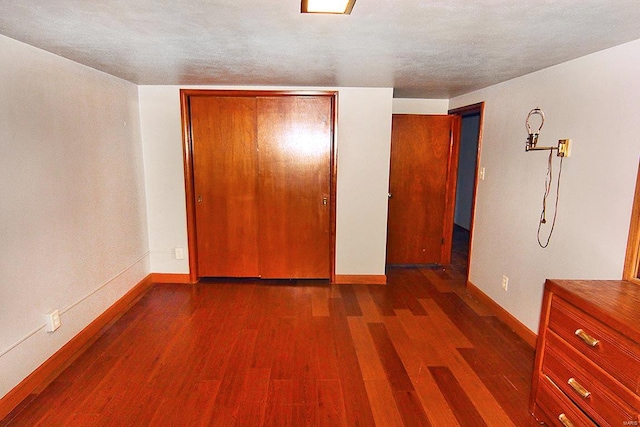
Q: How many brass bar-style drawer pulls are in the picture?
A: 3